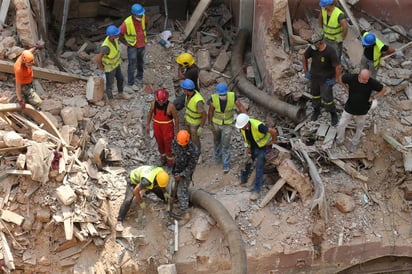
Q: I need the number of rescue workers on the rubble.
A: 14